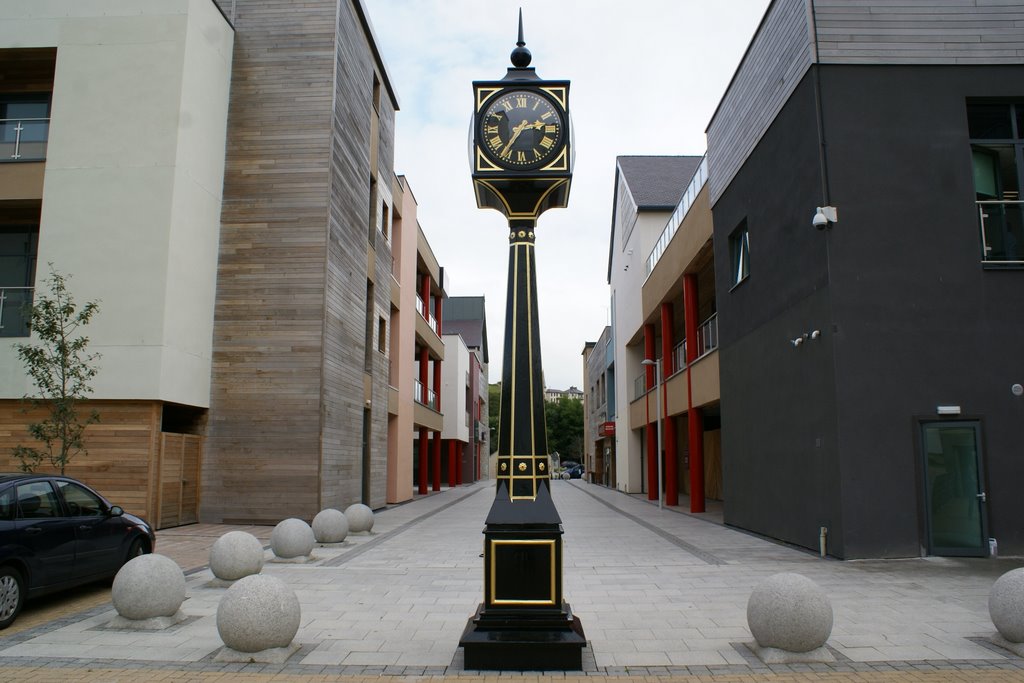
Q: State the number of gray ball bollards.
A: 8